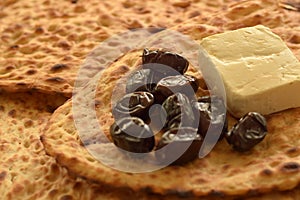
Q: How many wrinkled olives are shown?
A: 9